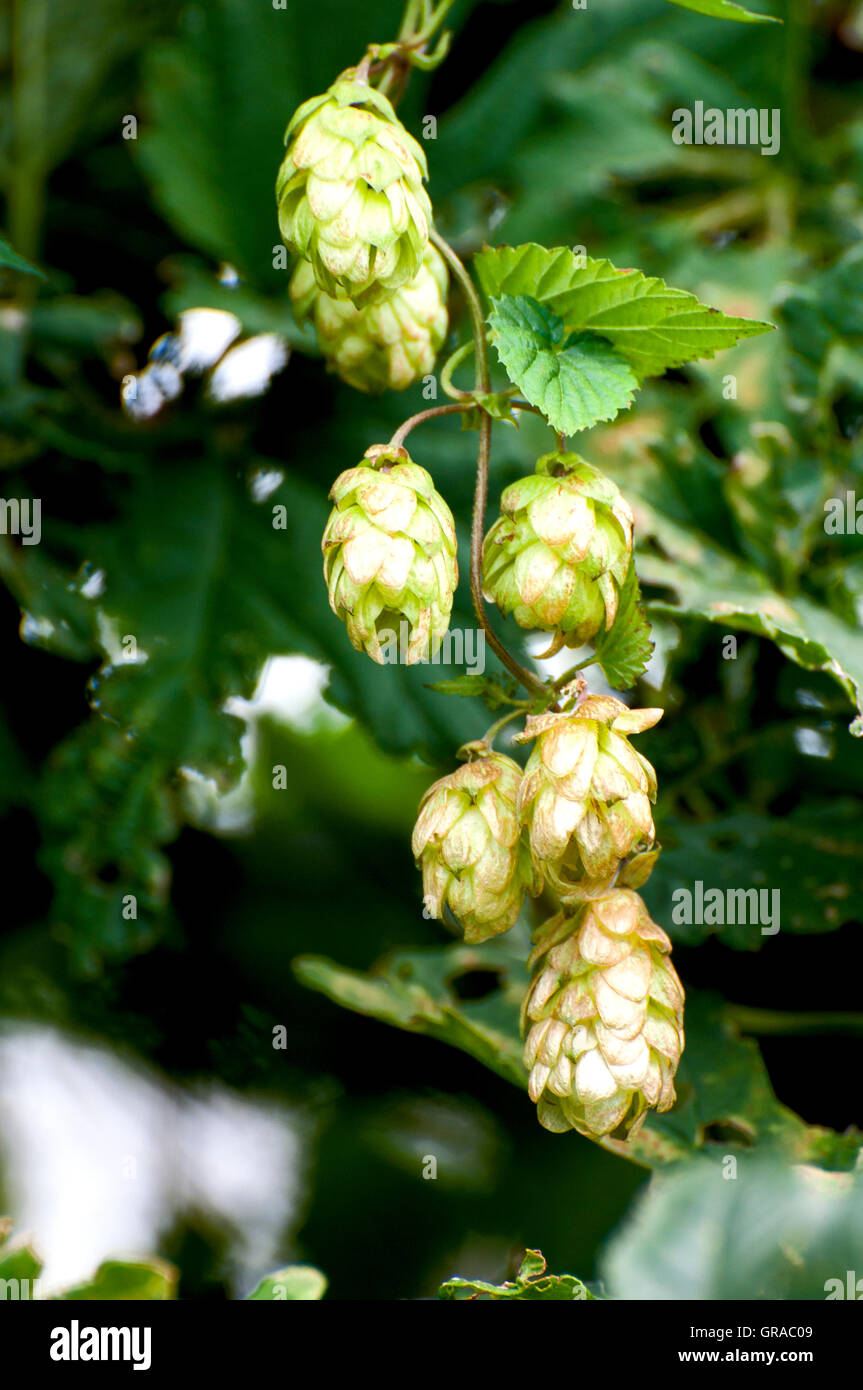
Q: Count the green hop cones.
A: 7